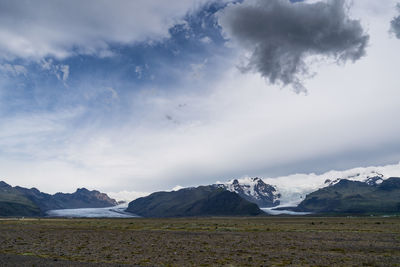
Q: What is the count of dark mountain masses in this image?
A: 3